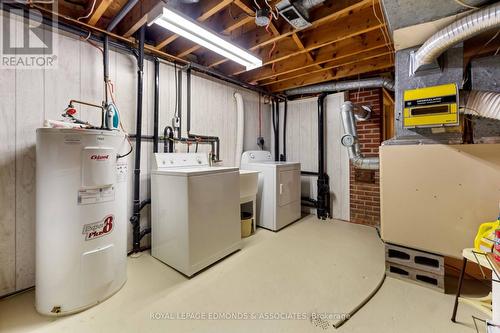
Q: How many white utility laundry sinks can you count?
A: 1